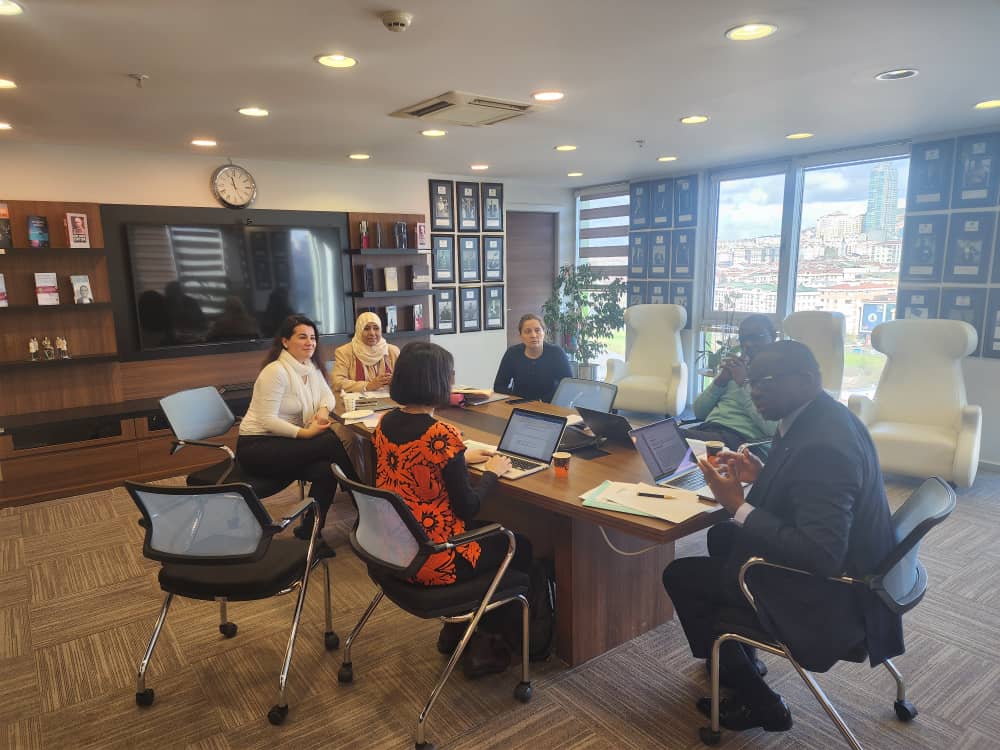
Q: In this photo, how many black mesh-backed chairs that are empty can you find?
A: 2